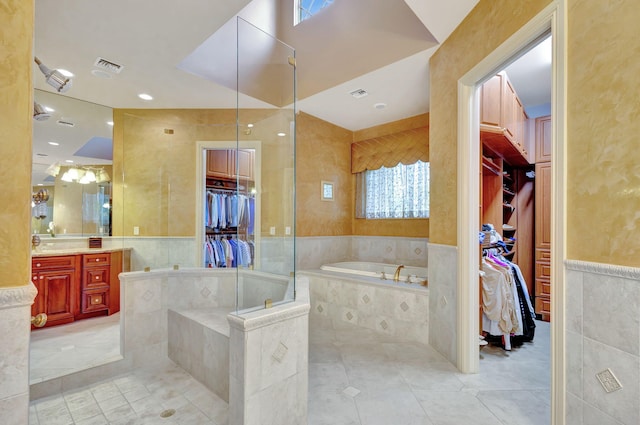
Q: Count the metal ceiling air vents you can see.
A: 2